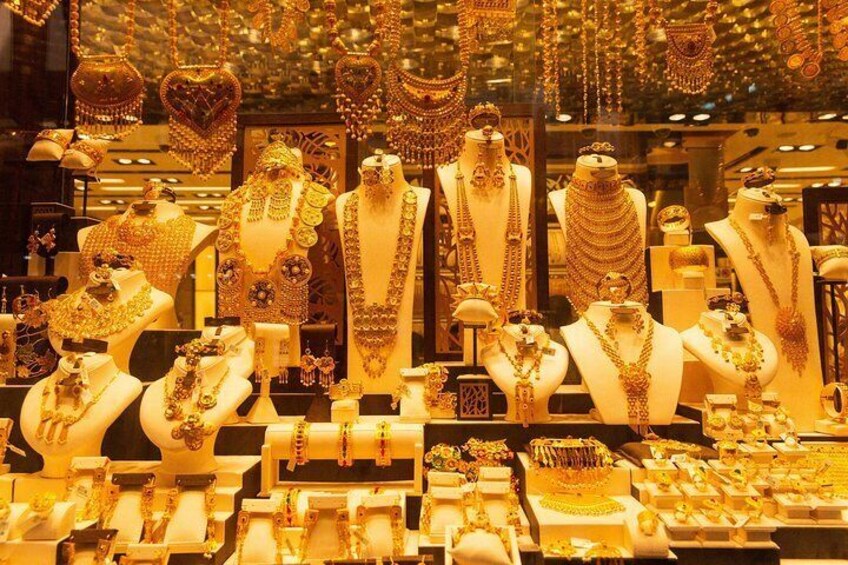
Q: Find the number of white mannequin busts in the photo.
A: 13